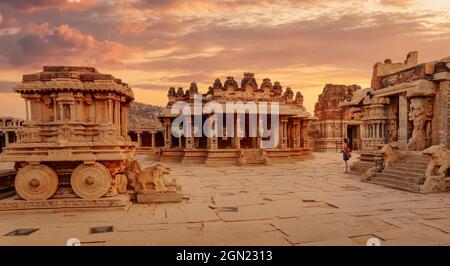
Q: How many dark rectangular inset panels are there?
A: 3